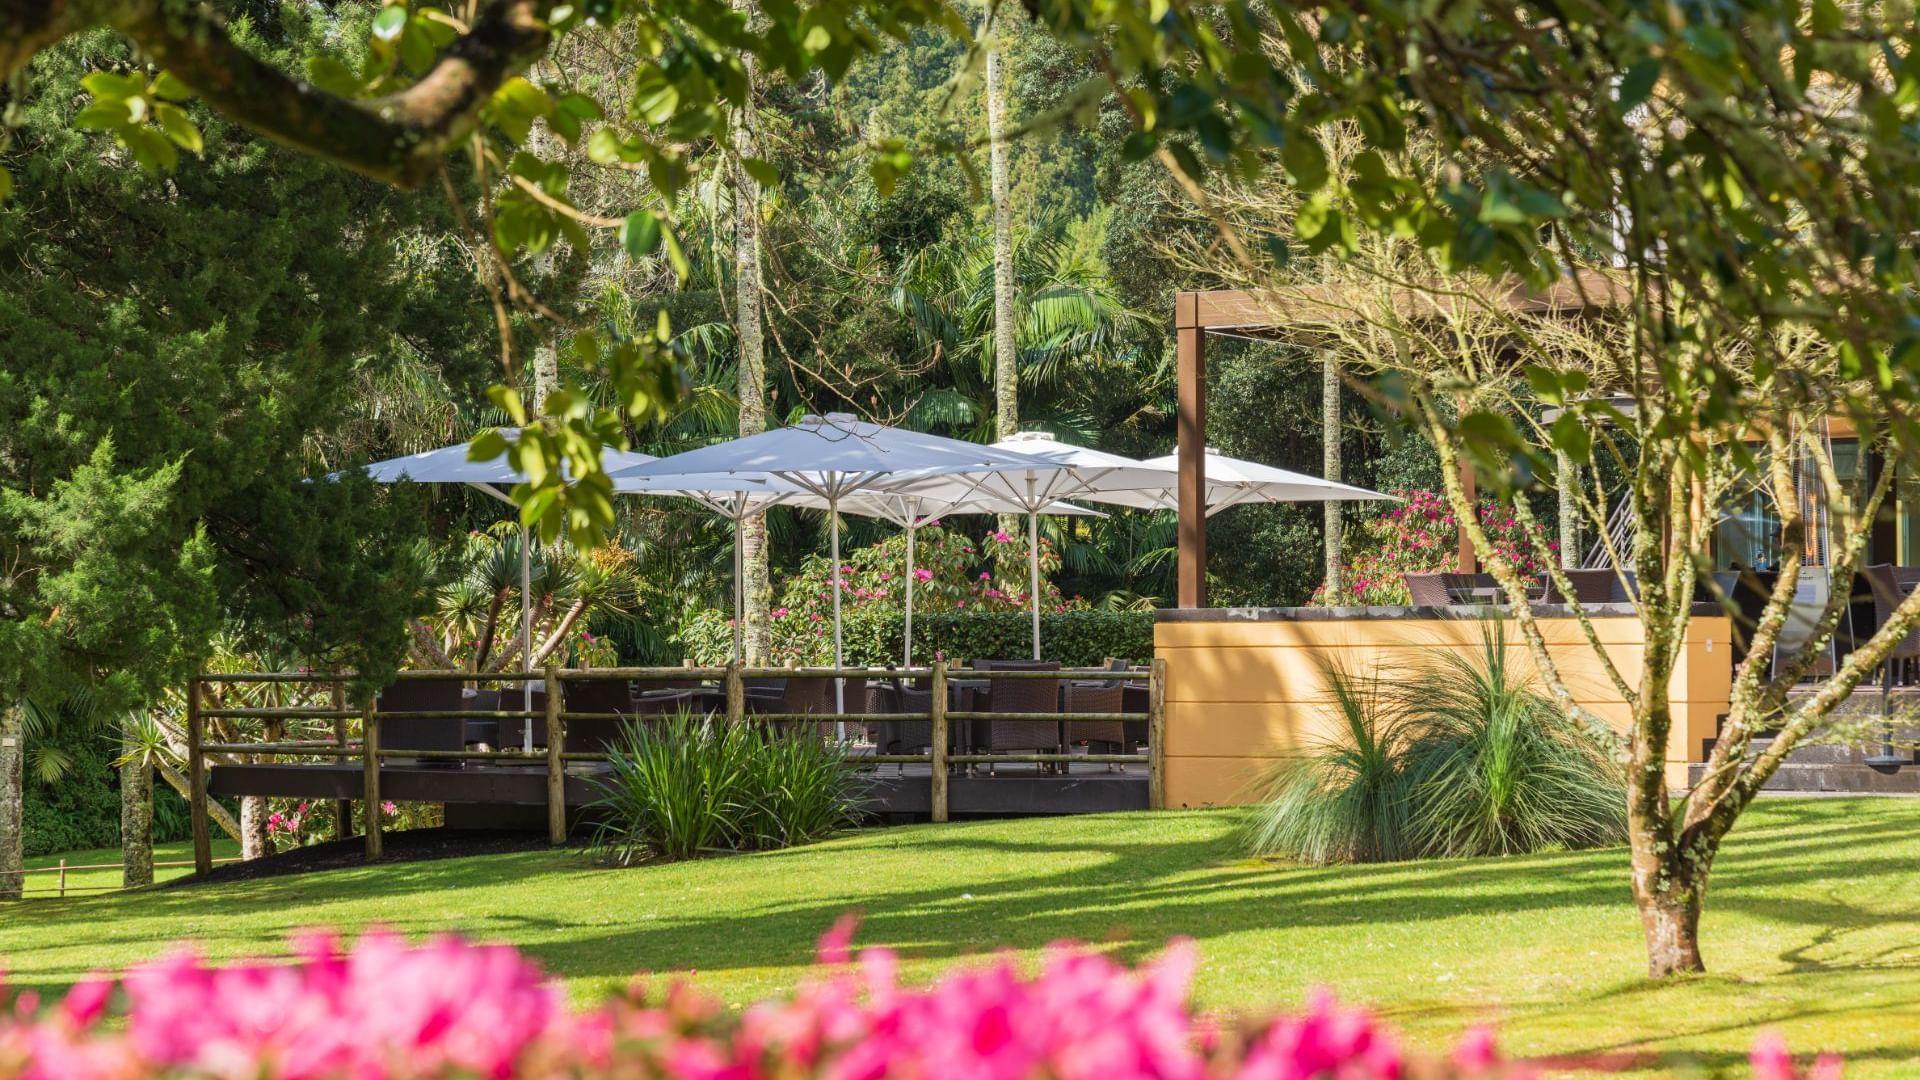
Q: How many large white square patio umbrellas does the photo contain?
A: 6